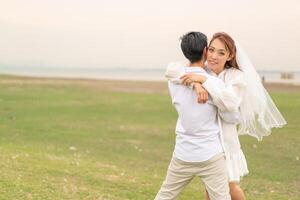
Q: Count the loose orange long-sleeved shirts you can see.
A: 0